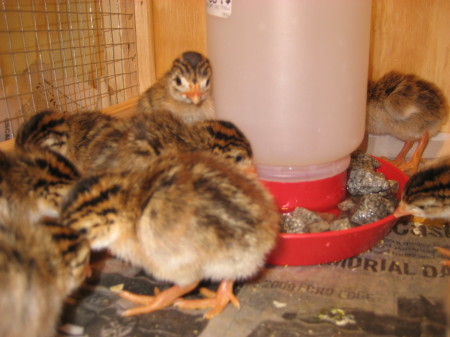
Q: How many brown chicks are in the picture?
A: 8